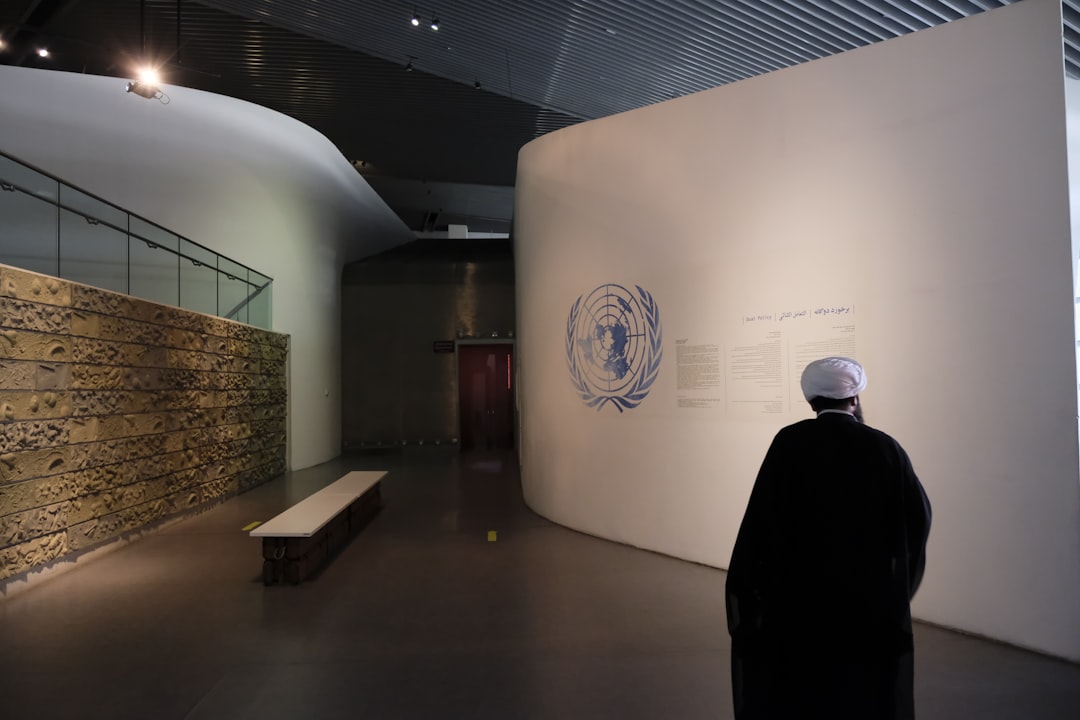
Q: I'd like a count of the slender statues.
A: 0